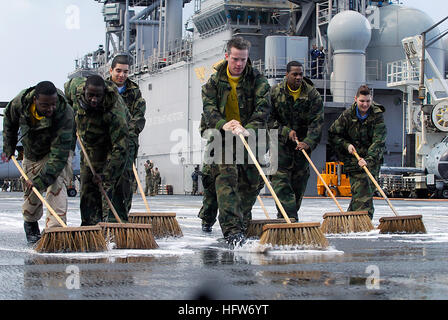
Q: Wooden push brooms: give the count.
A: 7